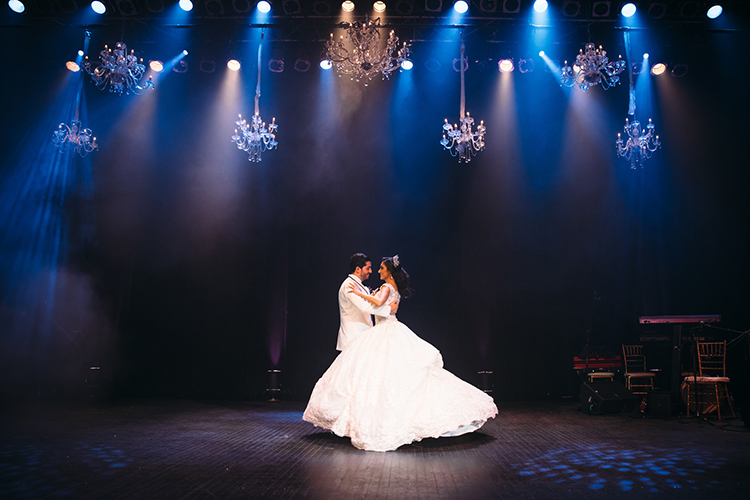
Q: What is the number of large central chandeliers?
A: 1